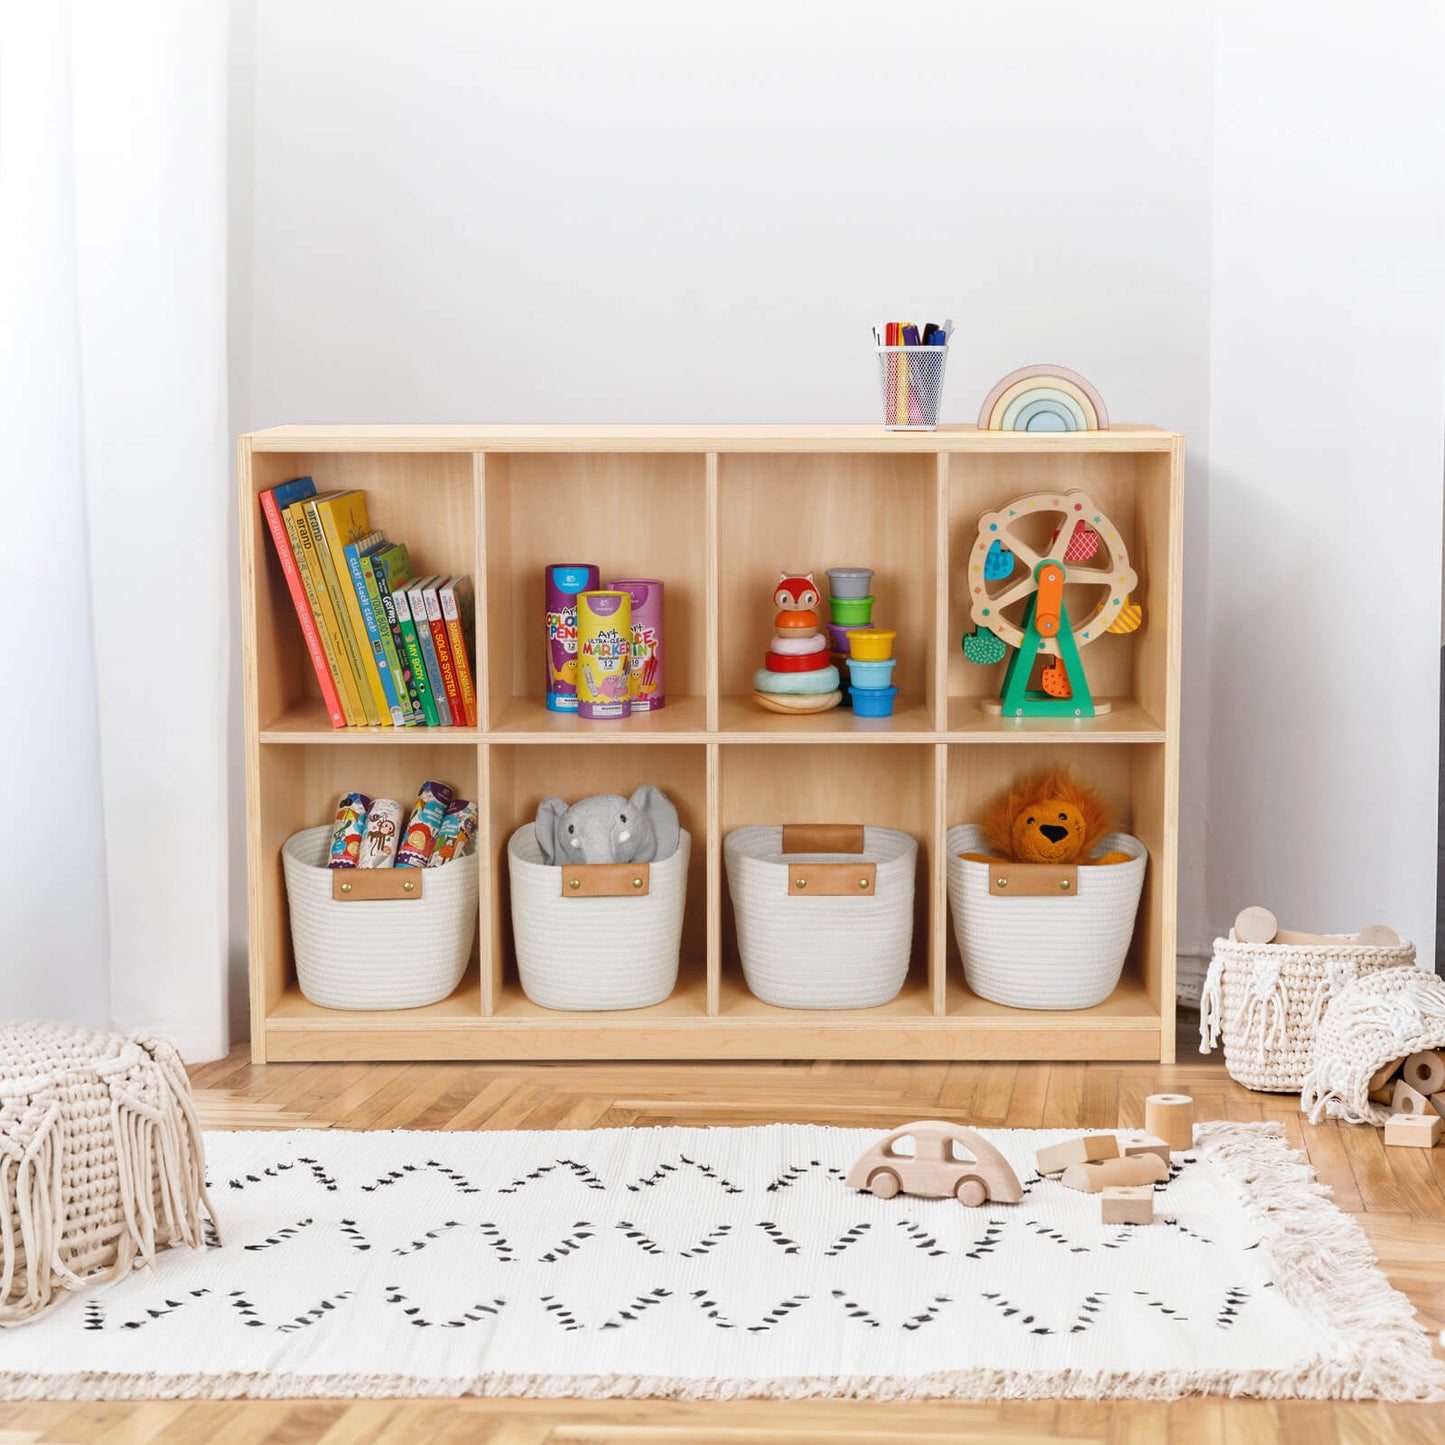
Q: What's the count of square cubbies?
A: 8